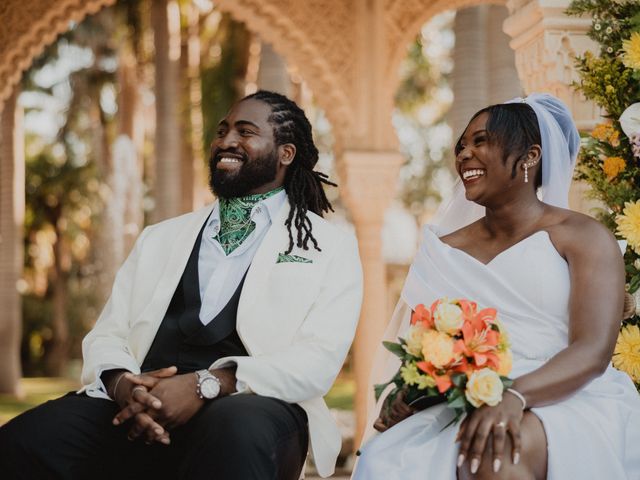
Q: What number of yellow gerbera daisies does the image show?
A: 3